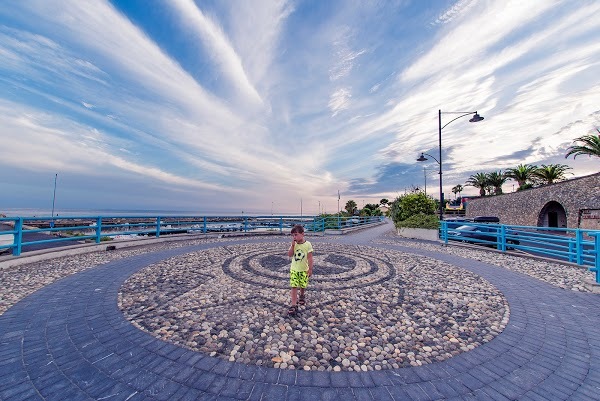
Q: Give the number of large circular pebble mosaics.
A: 1